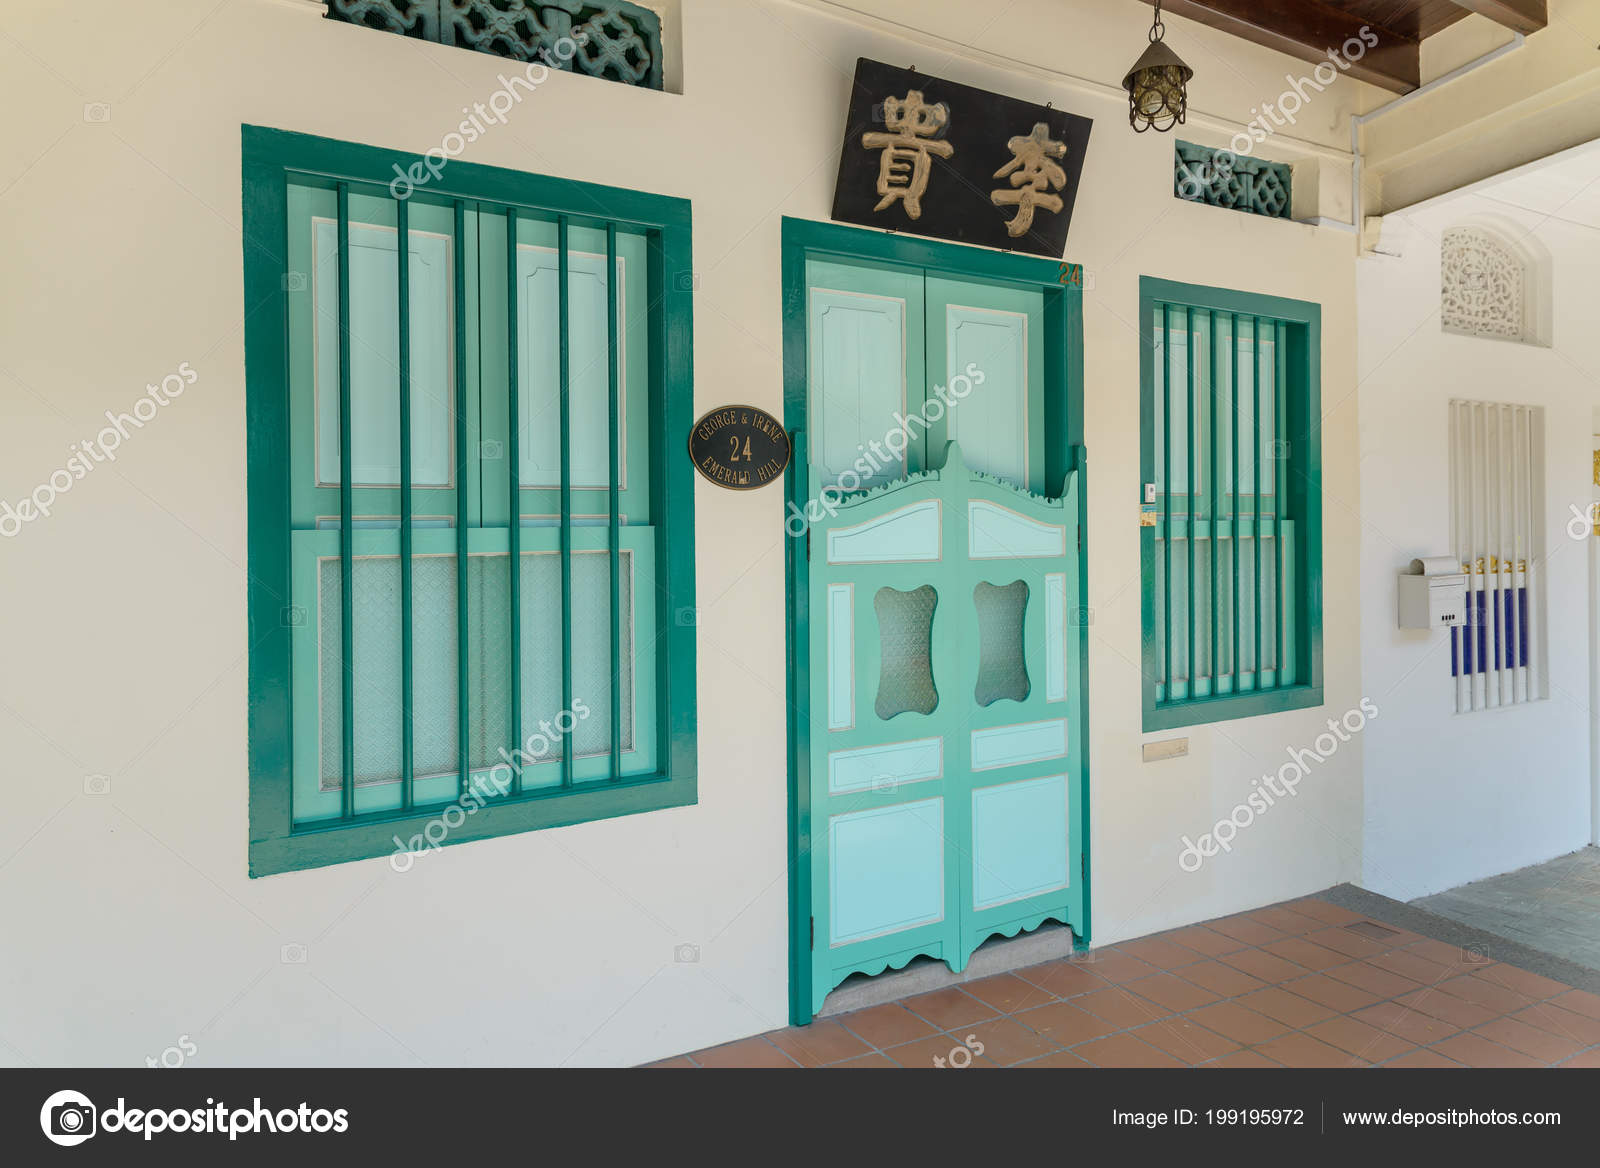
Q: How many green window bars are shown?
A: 12